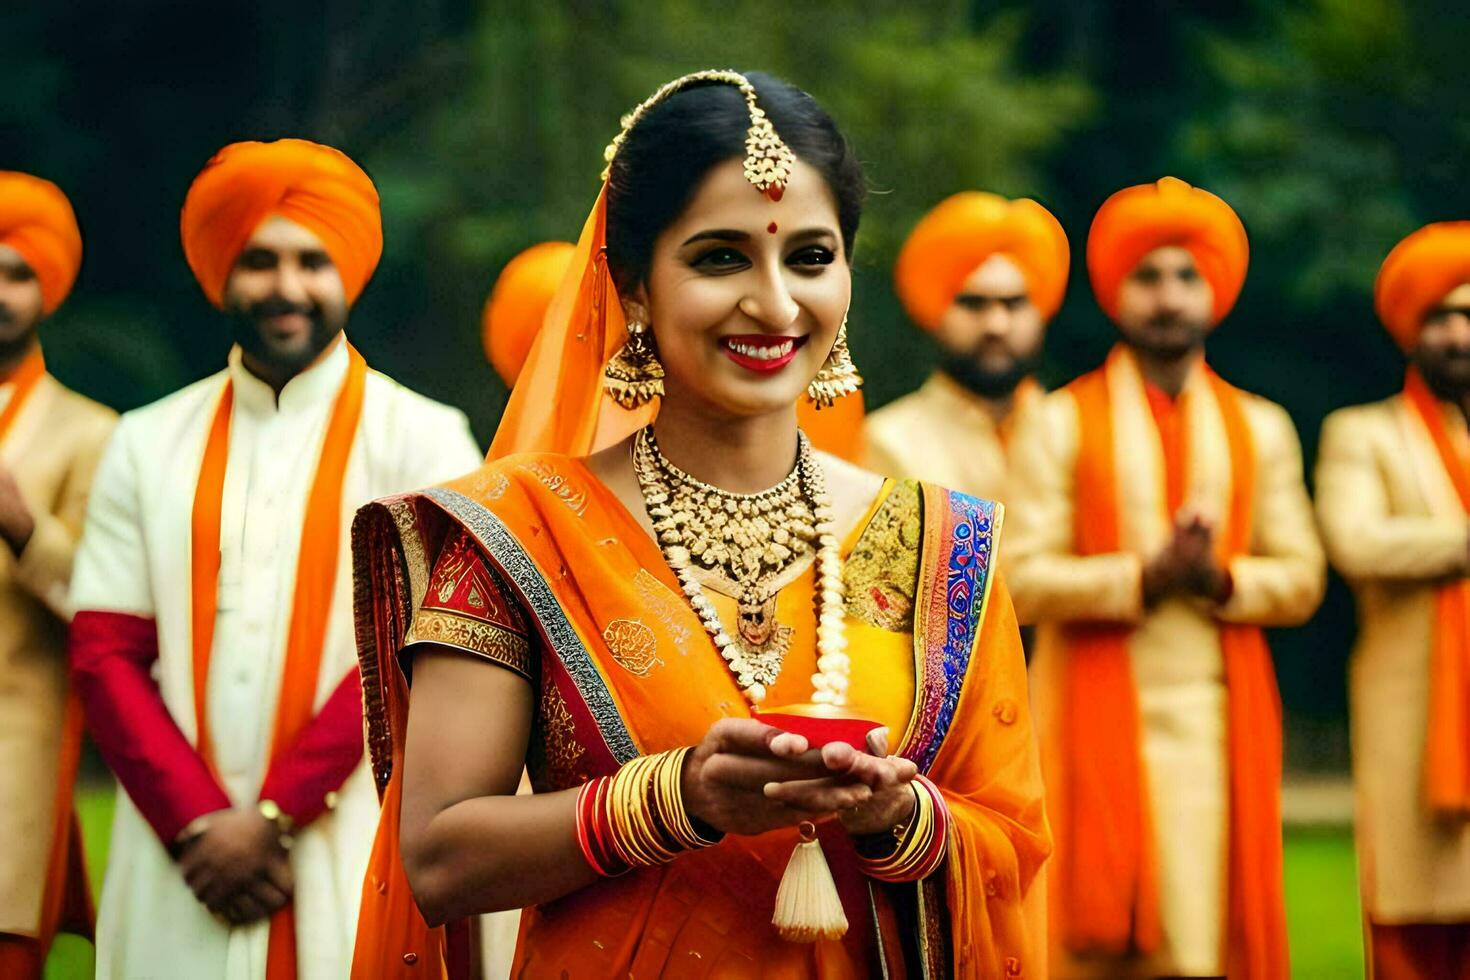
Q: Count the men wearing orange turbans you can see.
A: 6